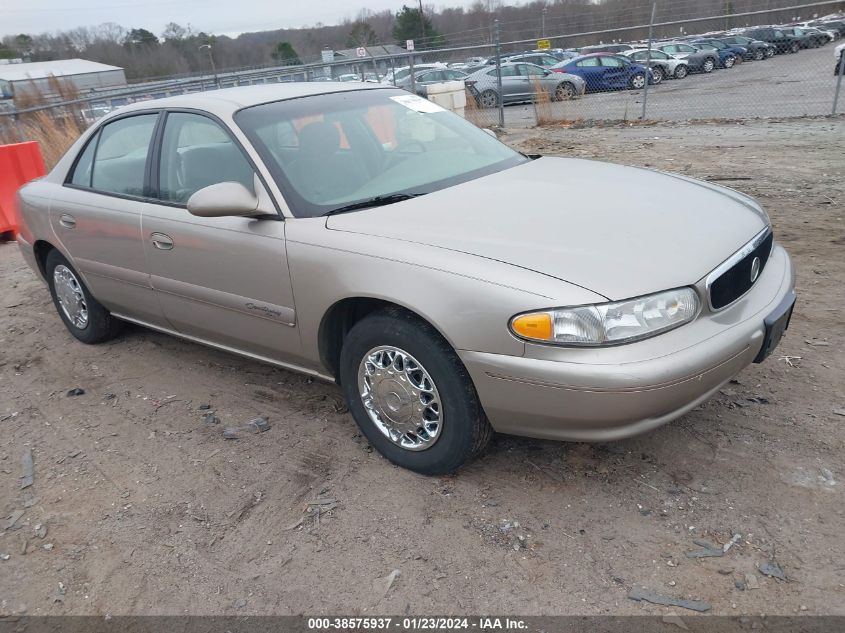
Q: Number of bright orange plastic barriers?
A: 1